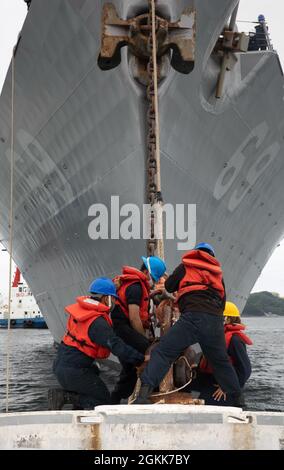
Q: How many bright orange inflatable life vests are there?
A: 4